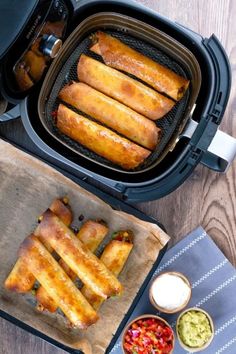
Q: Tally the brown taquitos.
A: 9